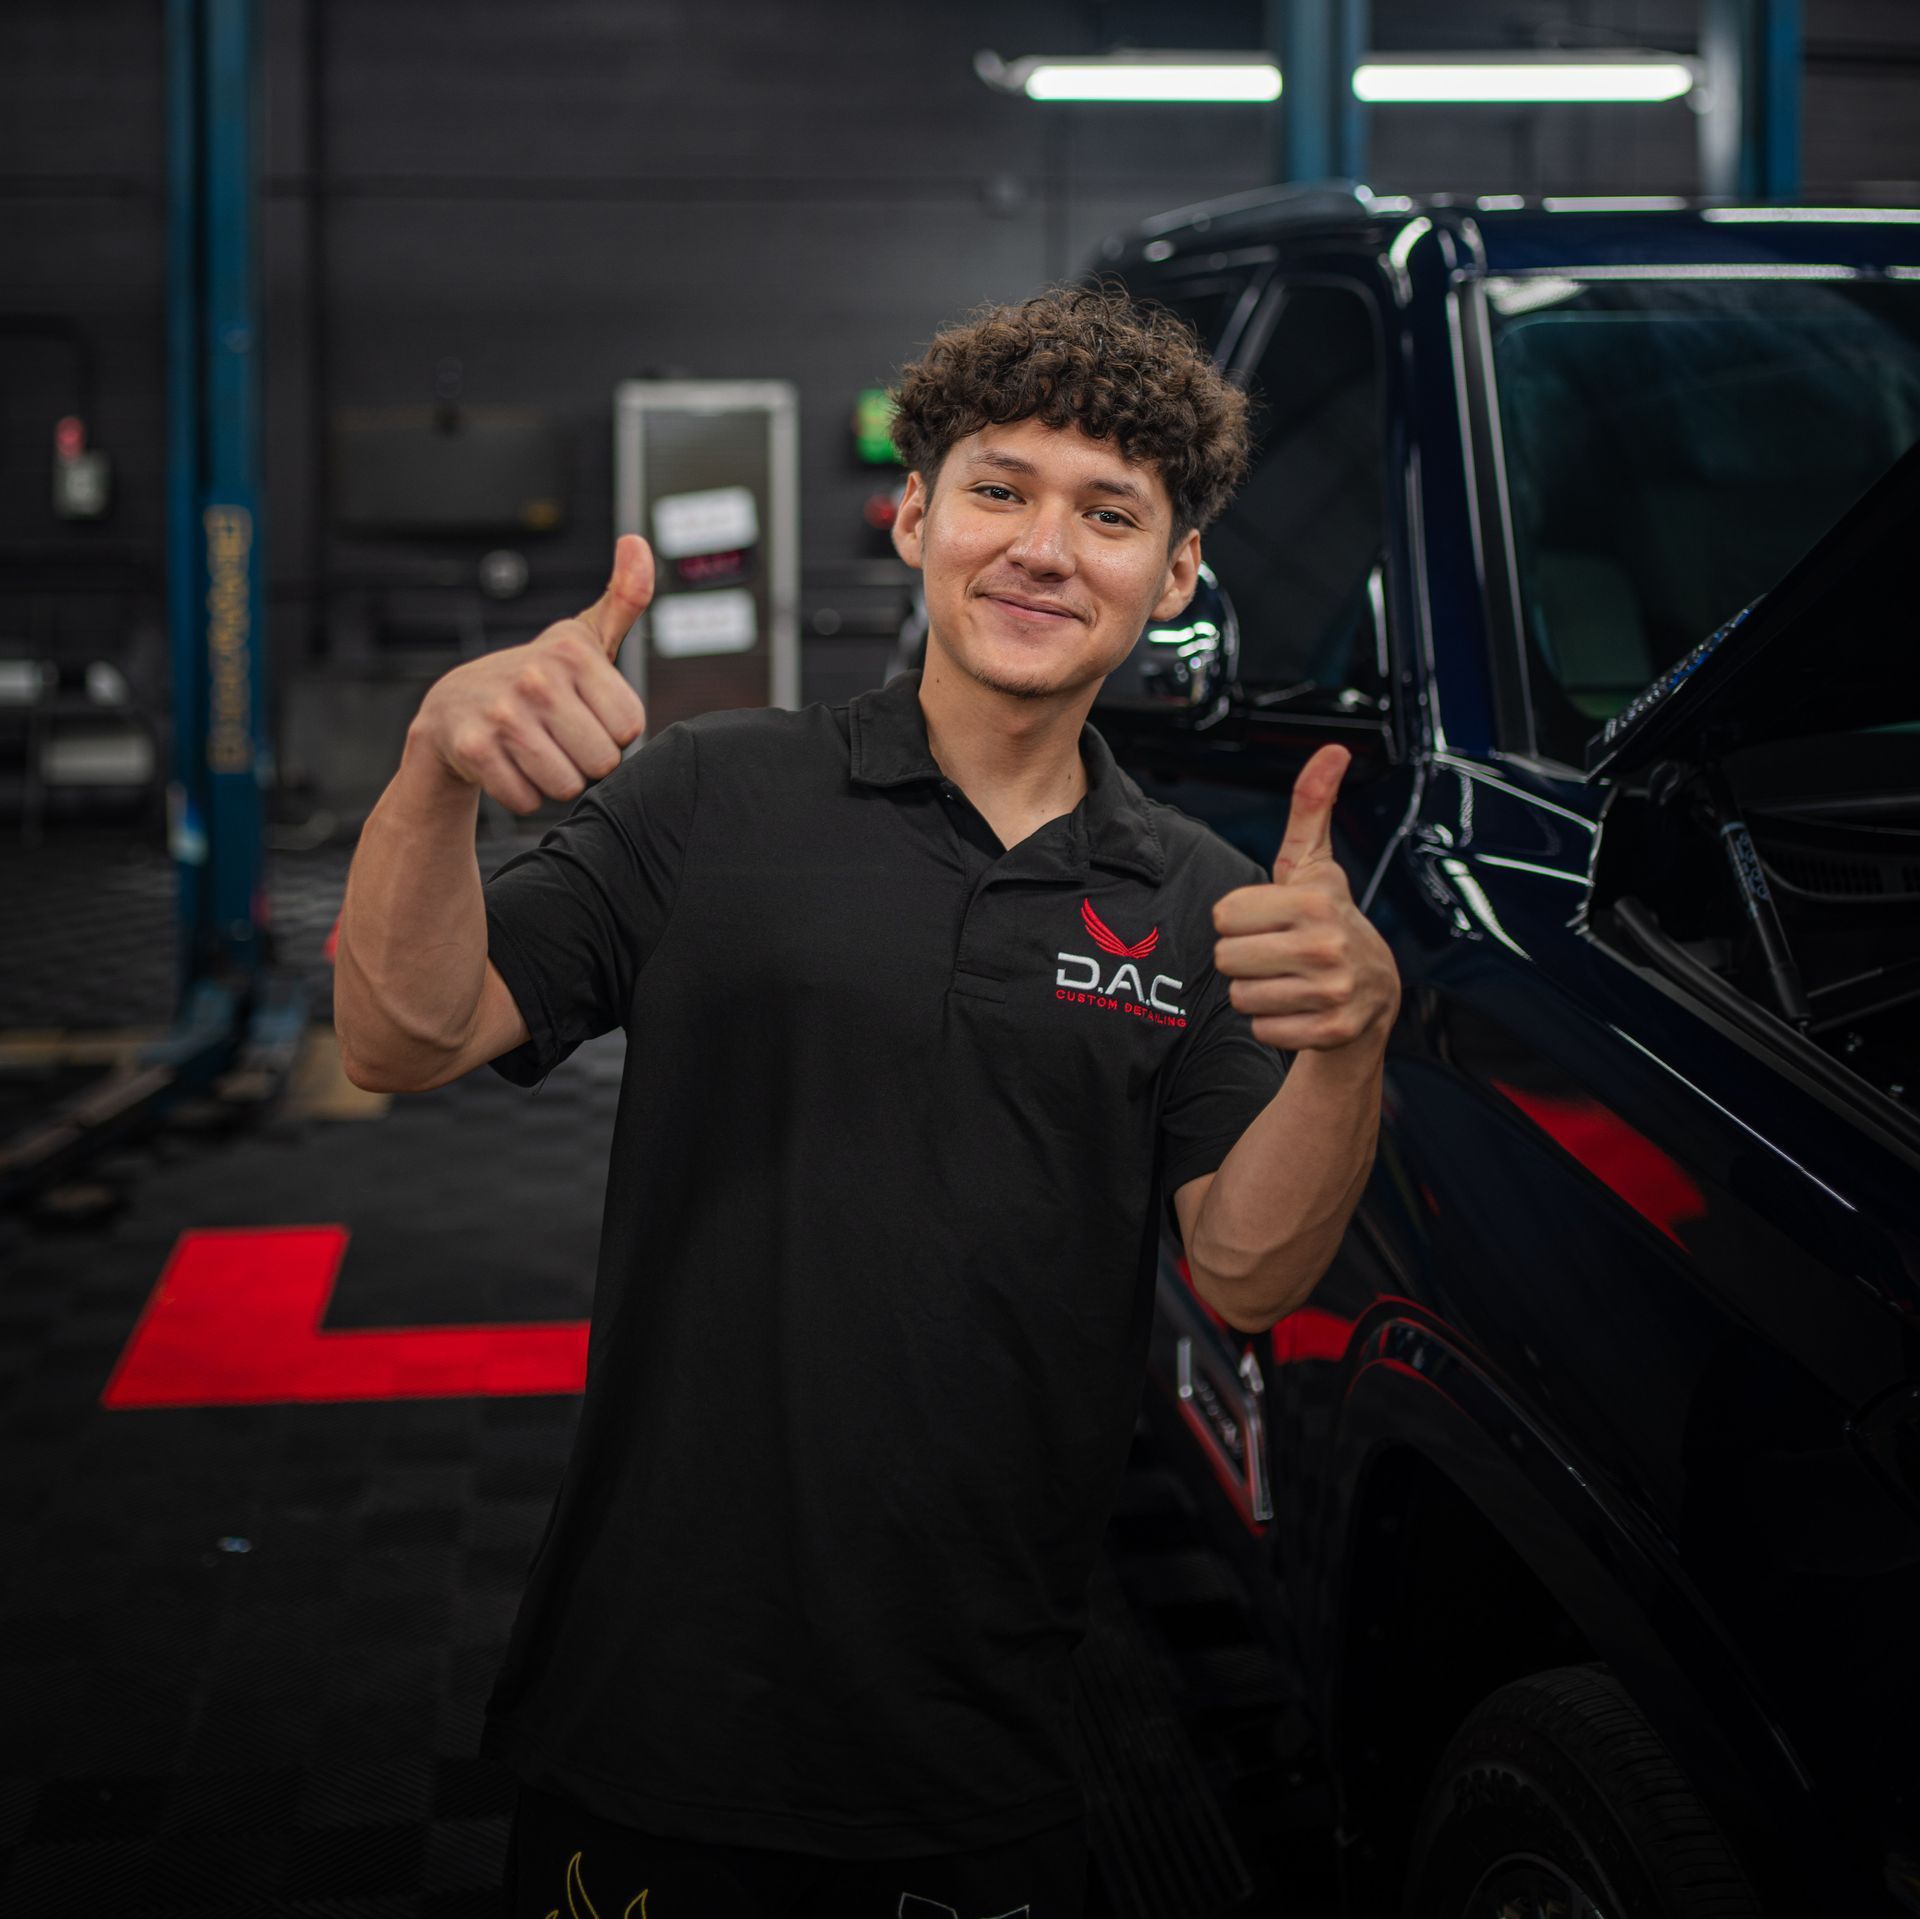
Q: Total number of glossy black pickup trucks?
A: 1